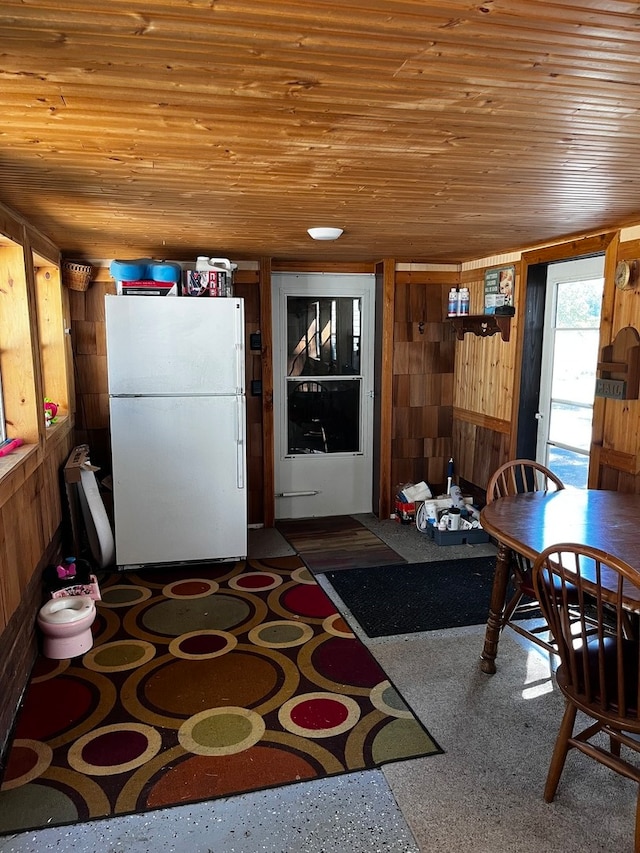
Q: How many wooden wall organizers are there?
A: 1